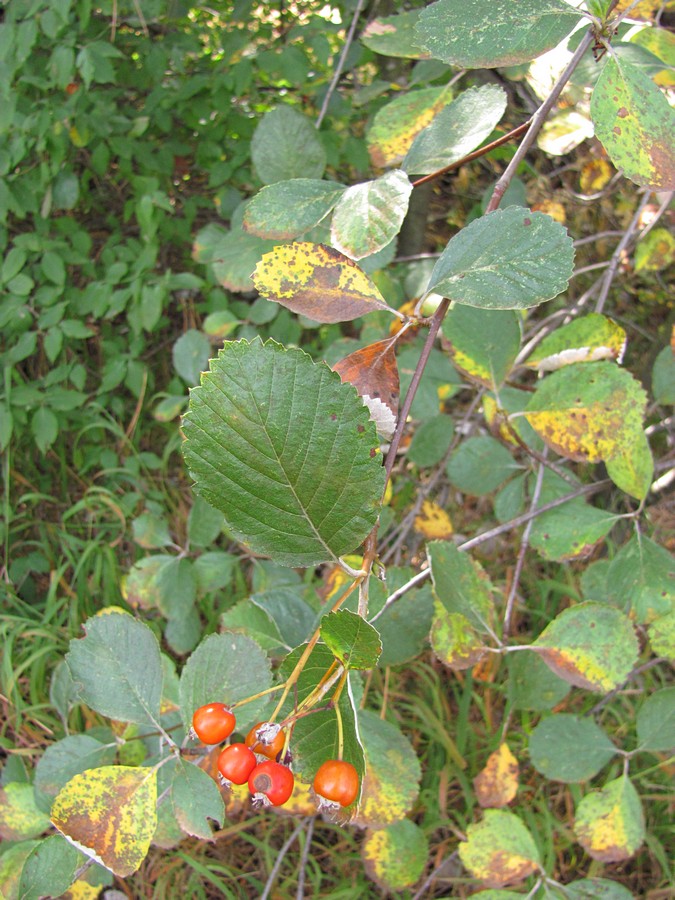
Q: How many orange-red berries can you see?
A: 5